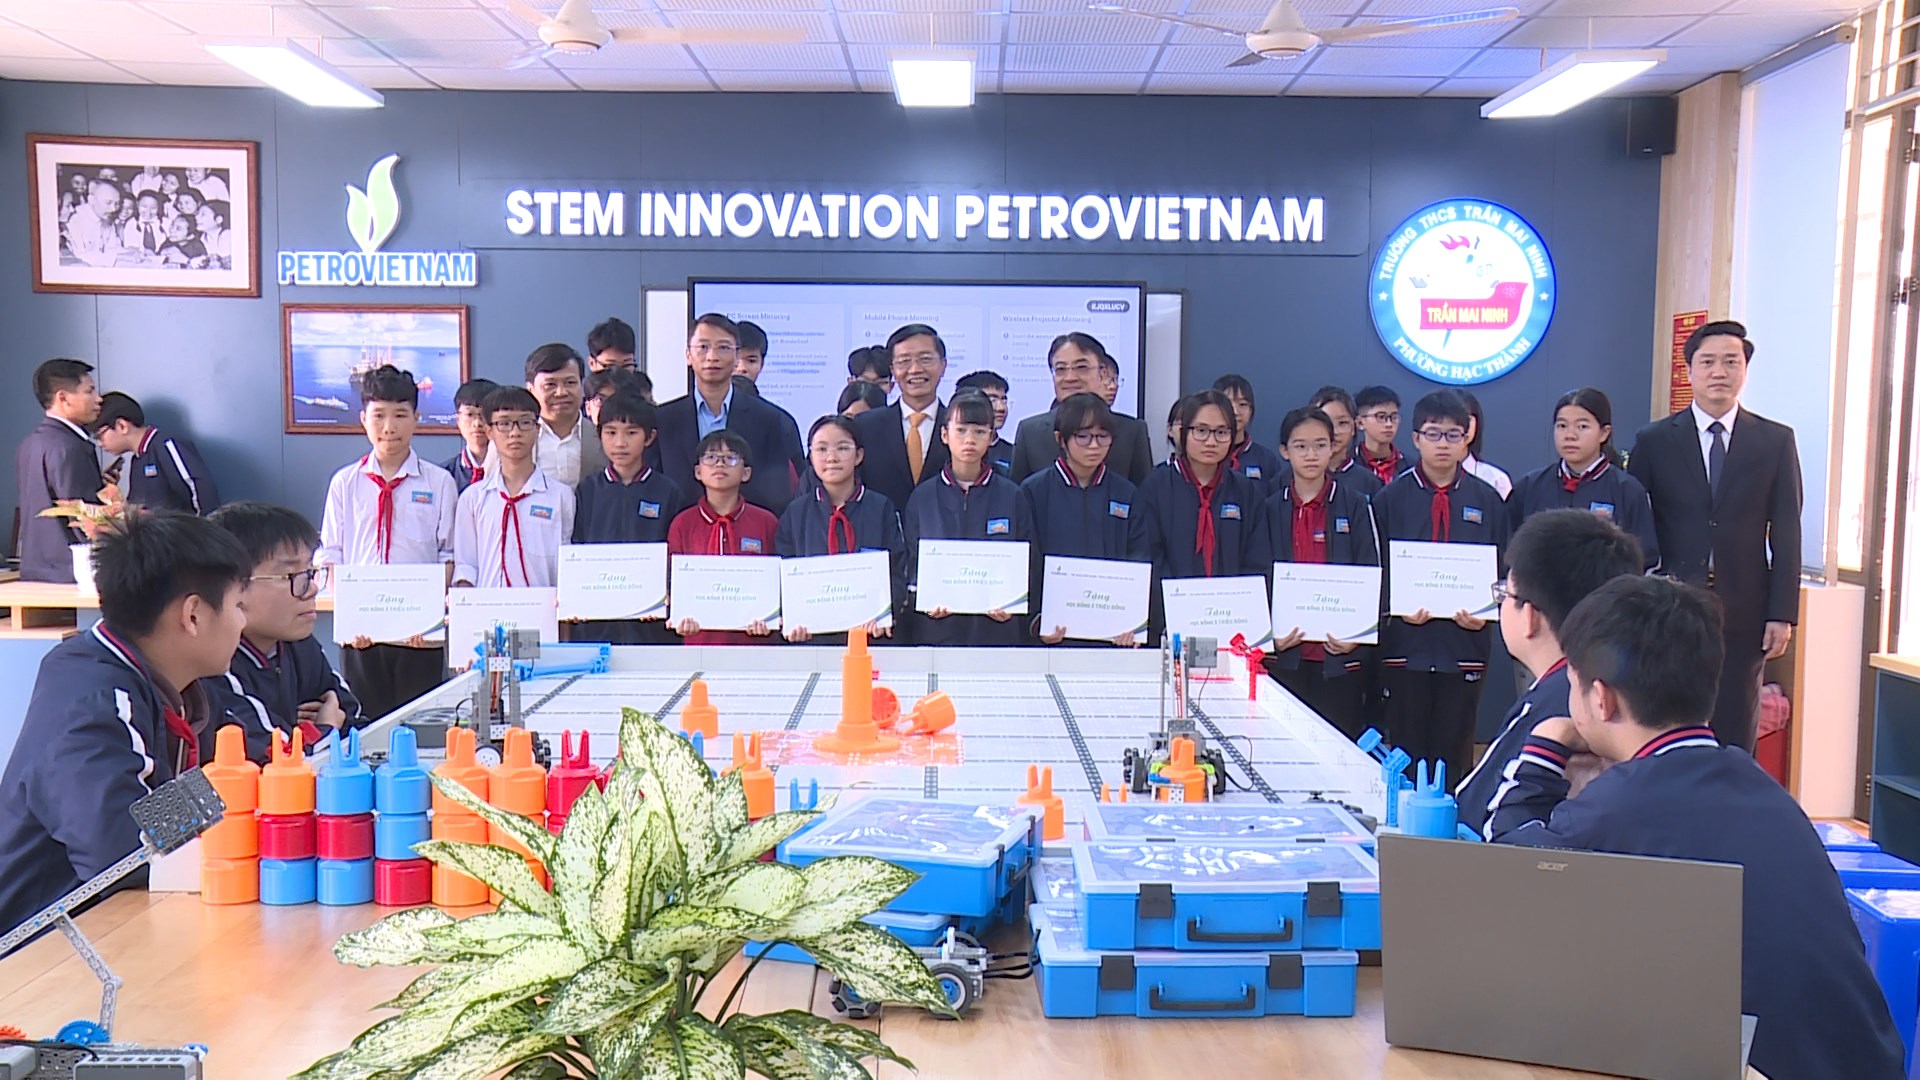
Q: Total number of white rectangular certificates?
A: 10